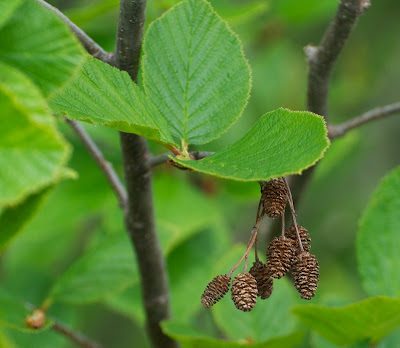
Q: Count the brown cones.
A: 7